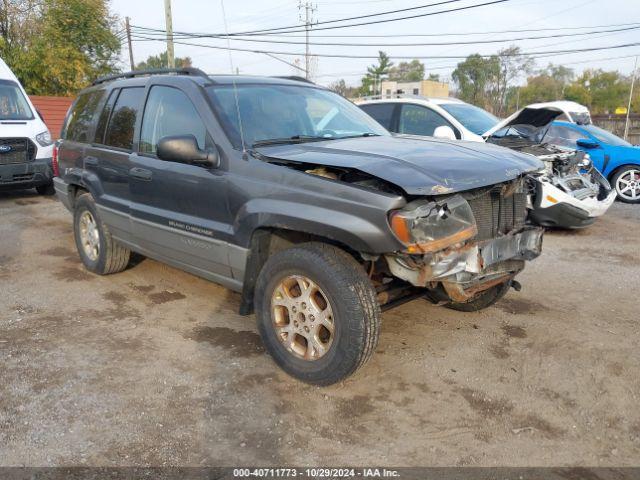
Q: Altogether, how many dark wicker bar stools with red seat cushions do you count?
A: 0